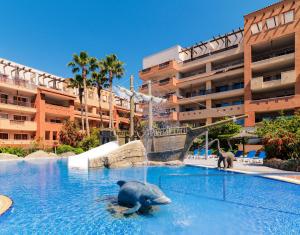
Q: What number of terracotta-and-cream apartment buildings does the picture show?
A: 2